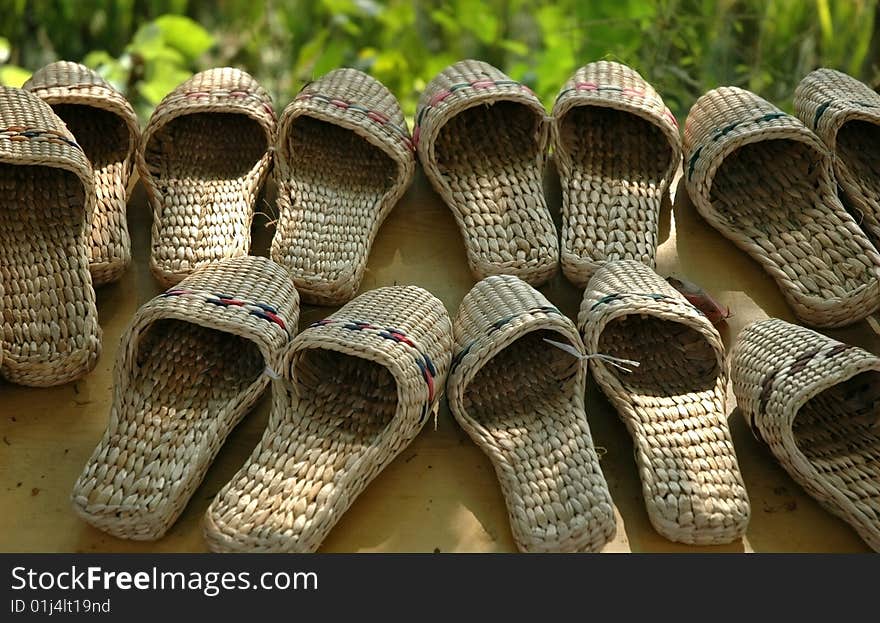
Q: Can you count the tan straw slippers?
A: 13